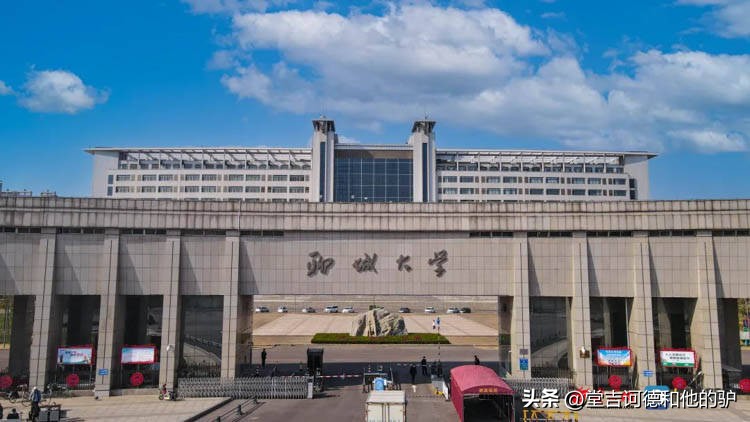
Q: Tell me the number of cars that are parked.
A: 9